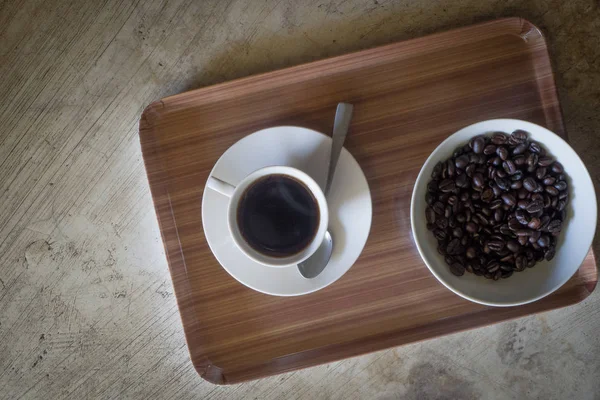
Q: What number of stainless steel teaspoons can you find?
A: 1